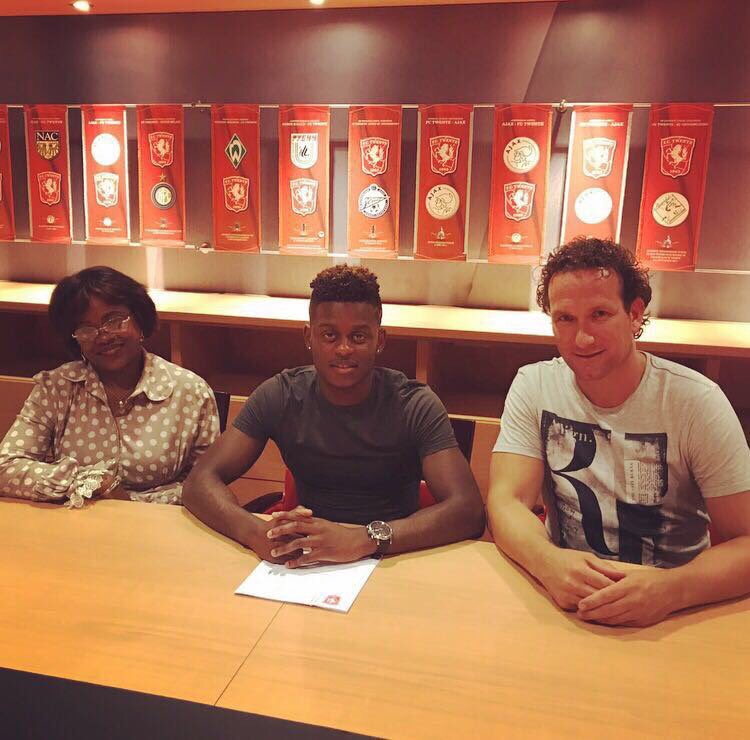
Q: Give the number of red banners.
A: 11